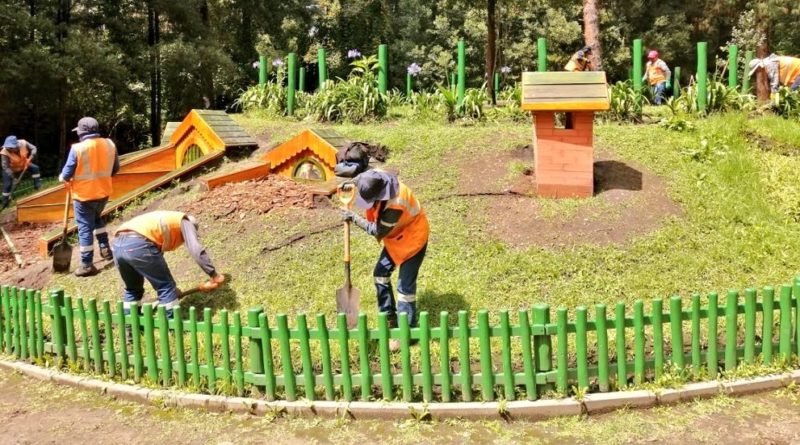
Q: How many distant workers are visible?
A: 3